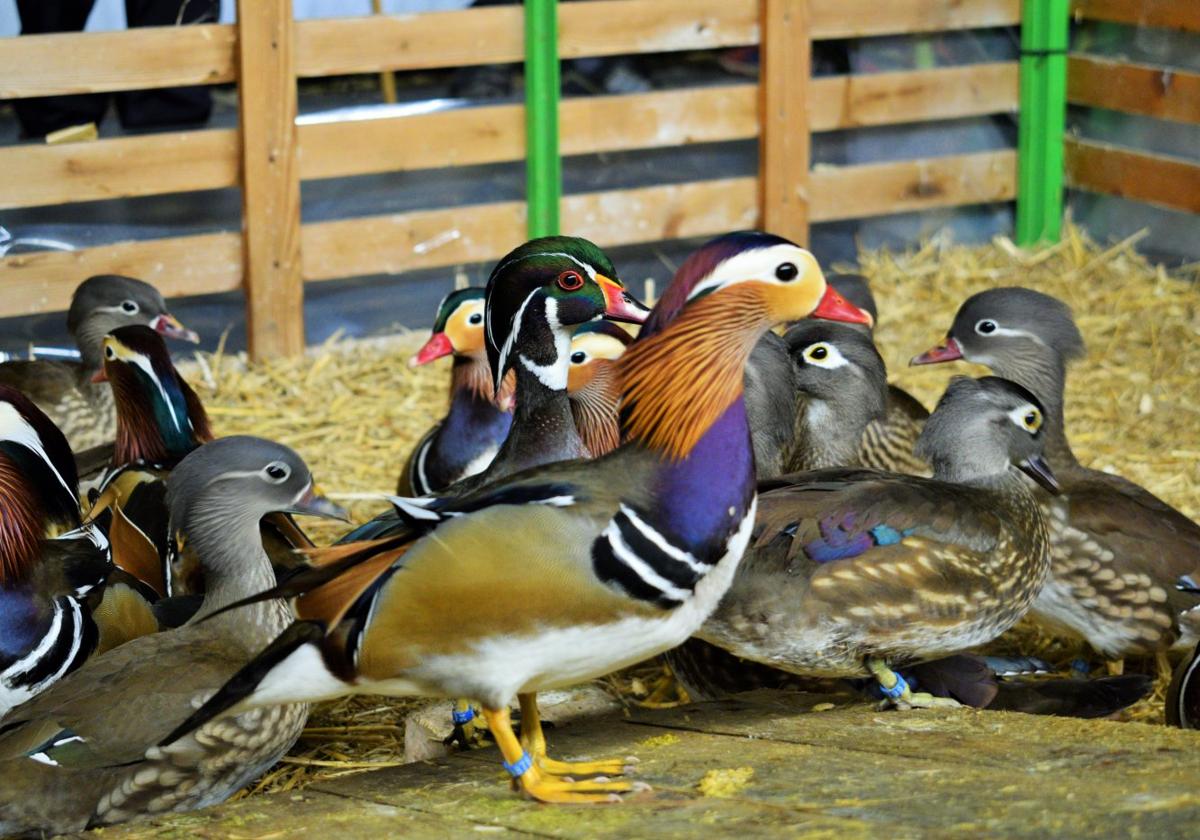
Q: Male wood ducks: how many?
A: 1